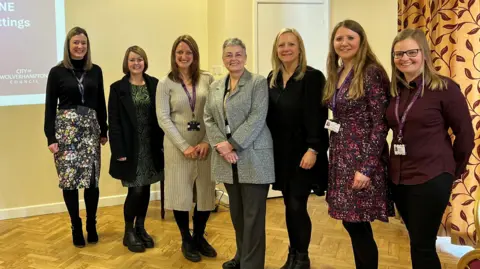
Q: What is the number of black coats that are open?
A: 1